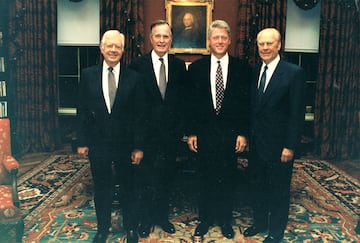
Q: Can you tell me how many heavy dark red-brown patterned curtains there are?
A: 4